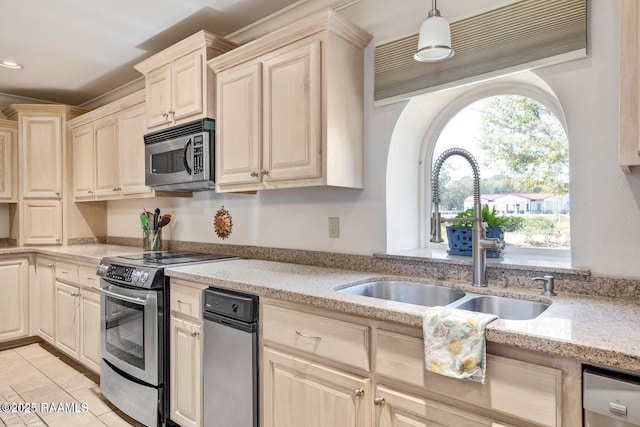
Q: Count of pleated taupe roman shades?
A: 1